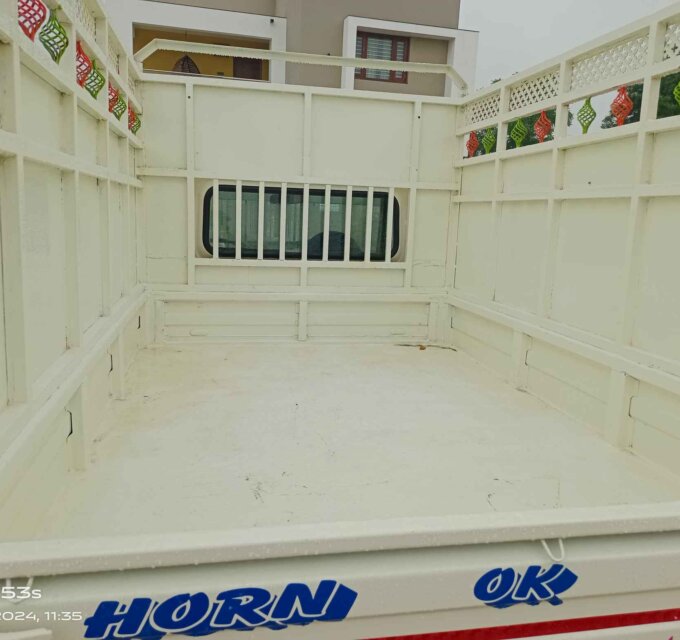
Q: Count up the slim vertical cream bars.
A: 9